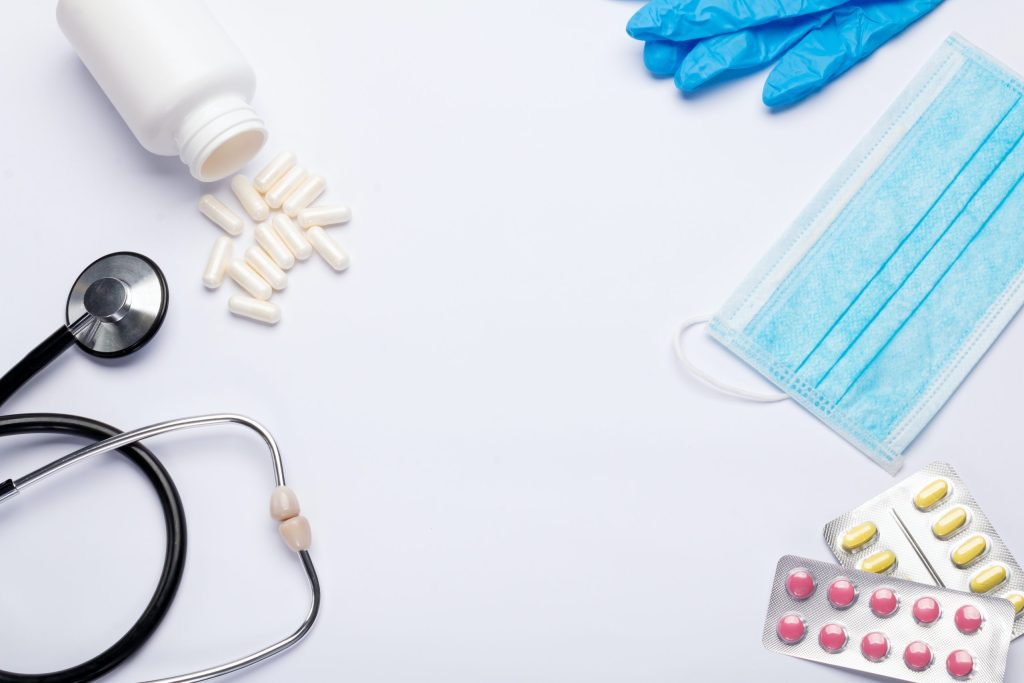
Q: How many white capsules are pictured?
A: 13